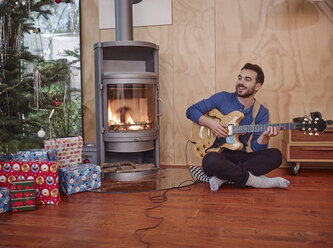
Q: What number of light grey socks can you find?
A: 2